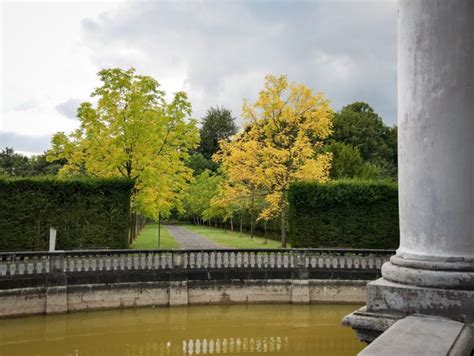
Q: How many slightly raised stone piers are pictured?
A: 3